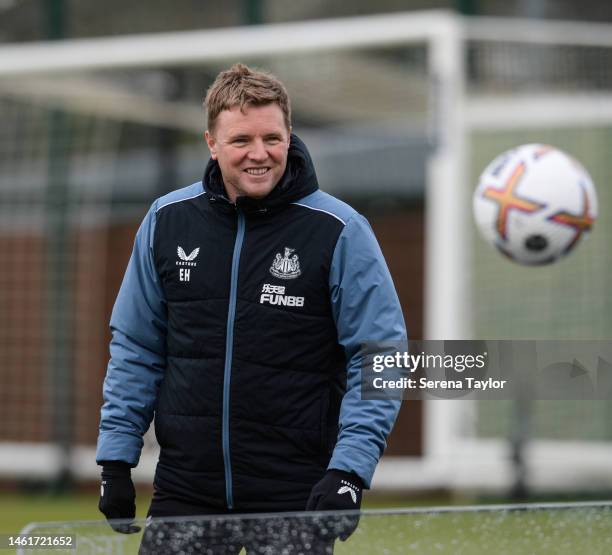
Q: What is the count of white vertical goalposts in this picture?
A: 1